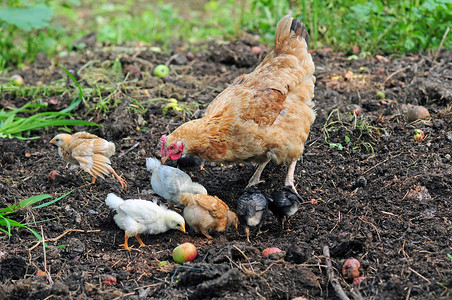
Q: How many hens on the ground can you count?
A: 1